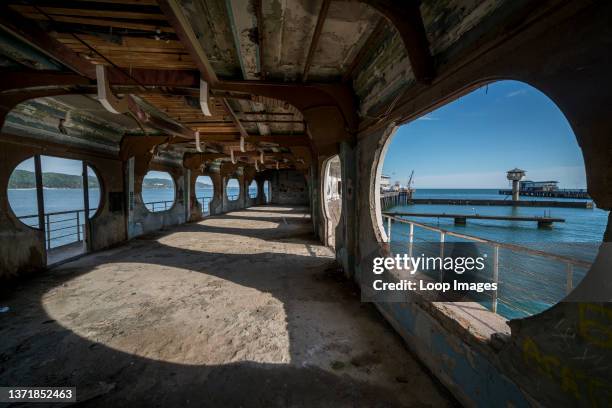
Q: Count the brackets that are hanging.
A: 8